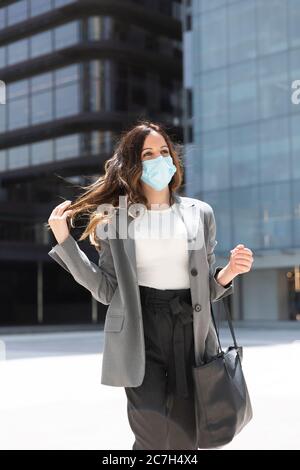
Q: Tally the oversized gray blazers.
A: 1